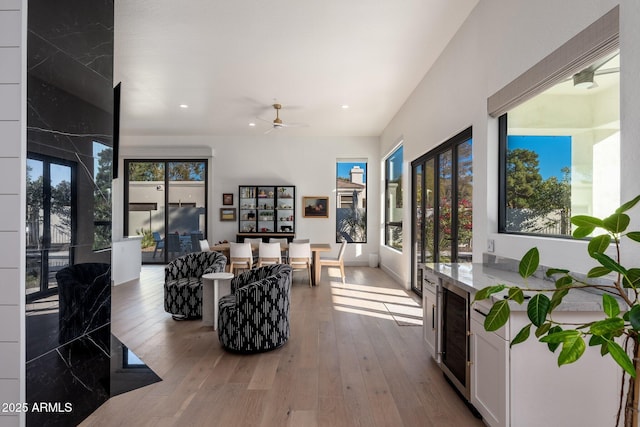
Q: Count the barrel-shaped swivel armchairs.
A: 2